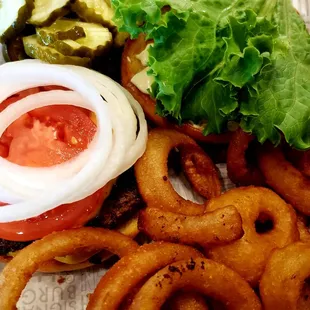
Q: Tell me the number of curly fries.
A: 0